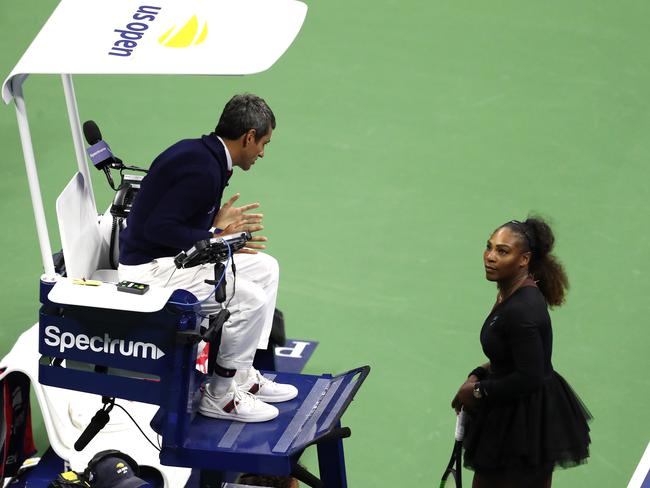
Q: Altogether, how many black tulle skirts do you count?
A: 1